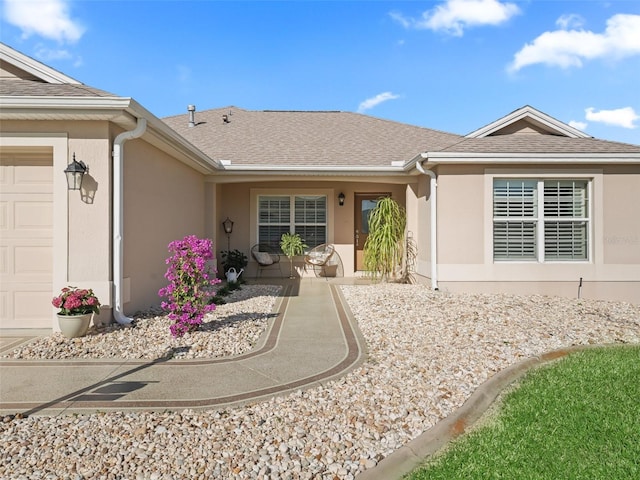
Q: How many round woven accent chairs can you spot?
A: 2